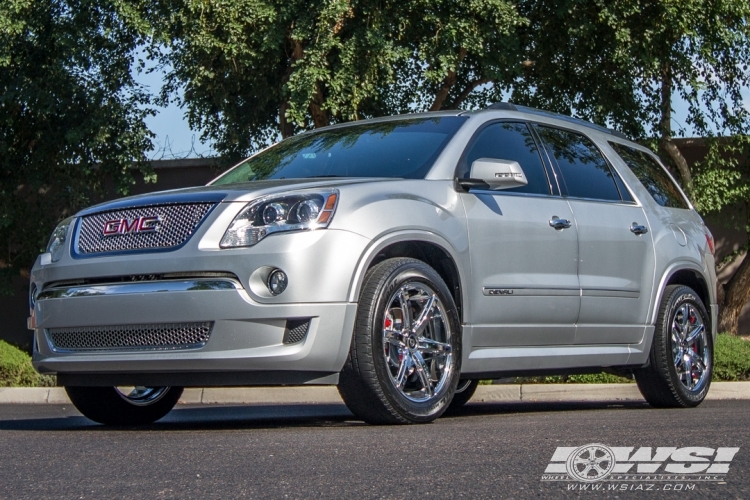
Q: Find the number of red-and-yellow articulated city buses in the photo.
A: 0